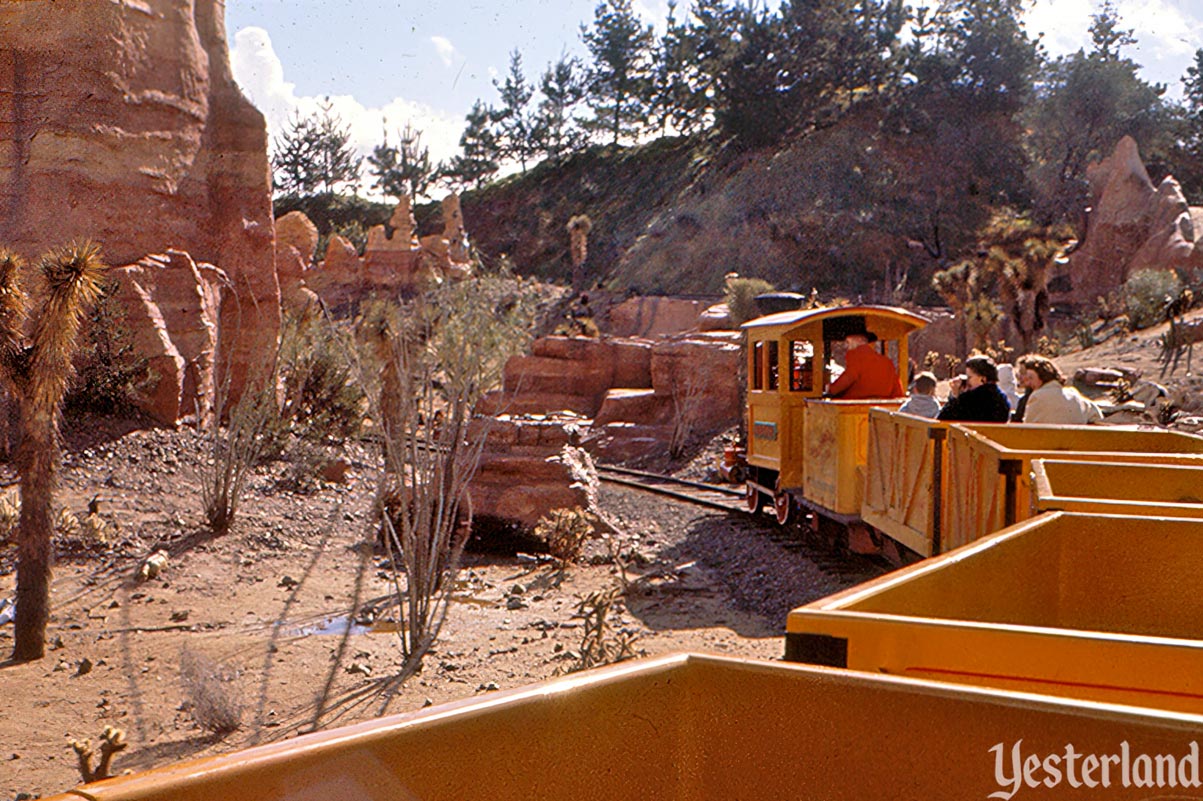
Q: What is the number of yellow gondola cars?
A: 5